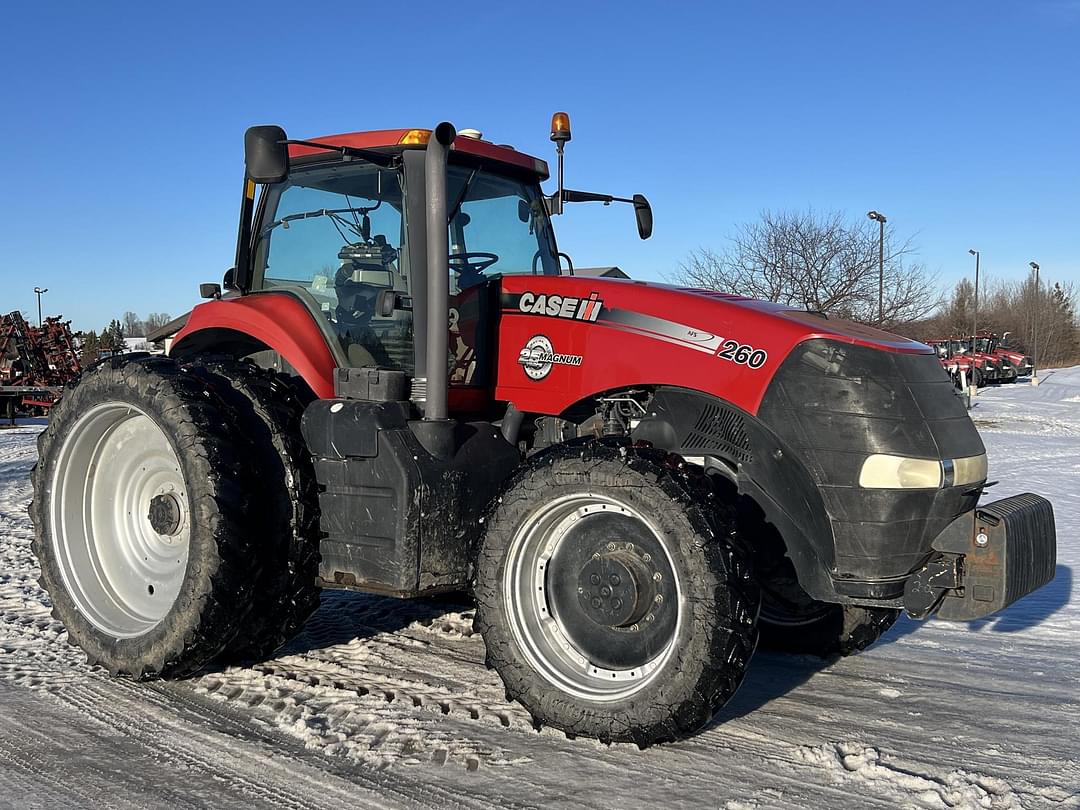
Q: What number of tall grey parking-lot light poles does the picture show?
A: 4